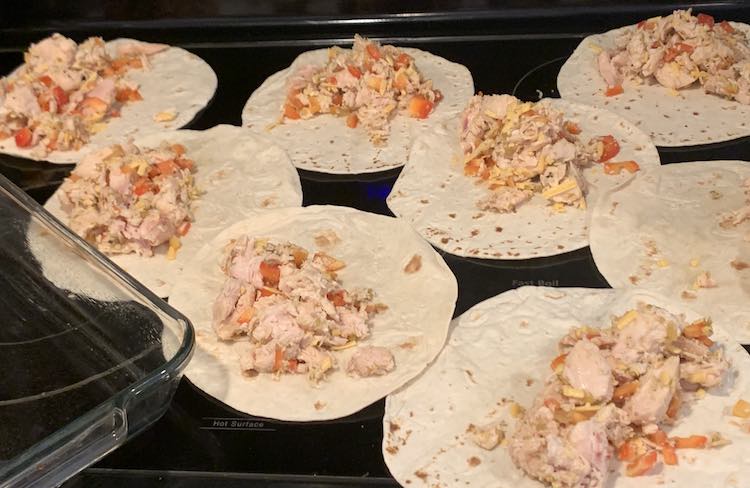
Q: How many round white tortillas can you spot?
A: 8